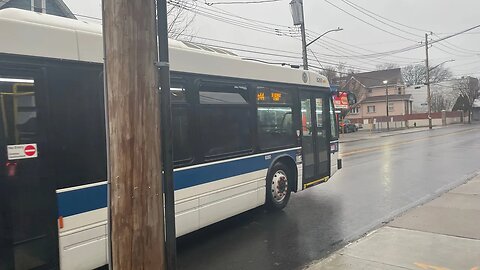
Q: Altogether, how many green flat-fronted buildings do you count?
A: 0